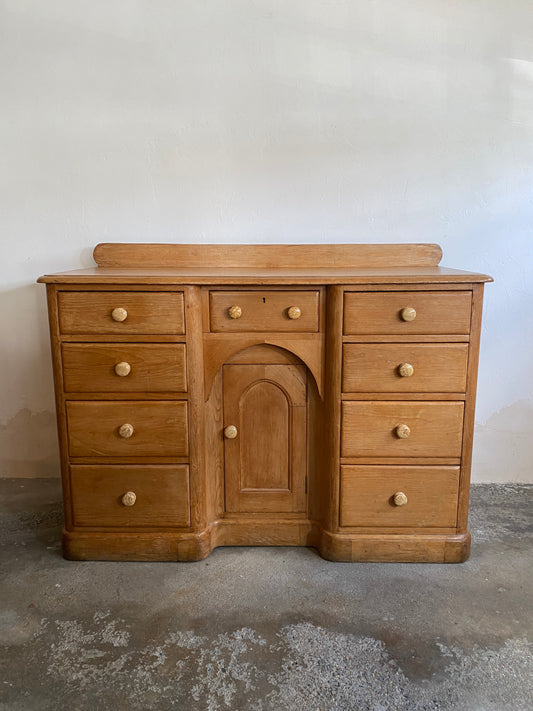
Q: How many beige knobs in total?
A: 11